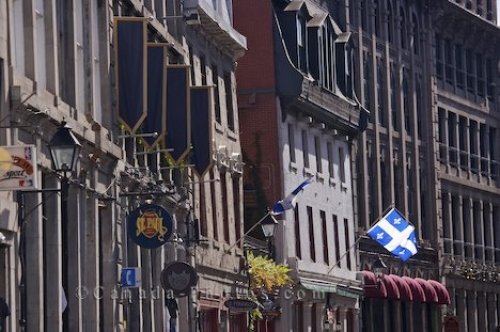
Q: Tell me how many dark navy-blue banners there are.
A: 4